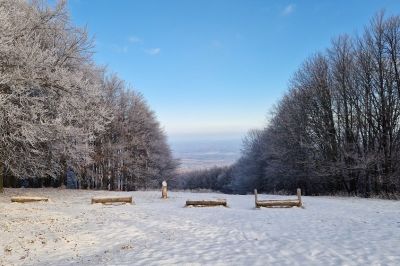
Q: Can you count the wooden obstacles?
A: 4